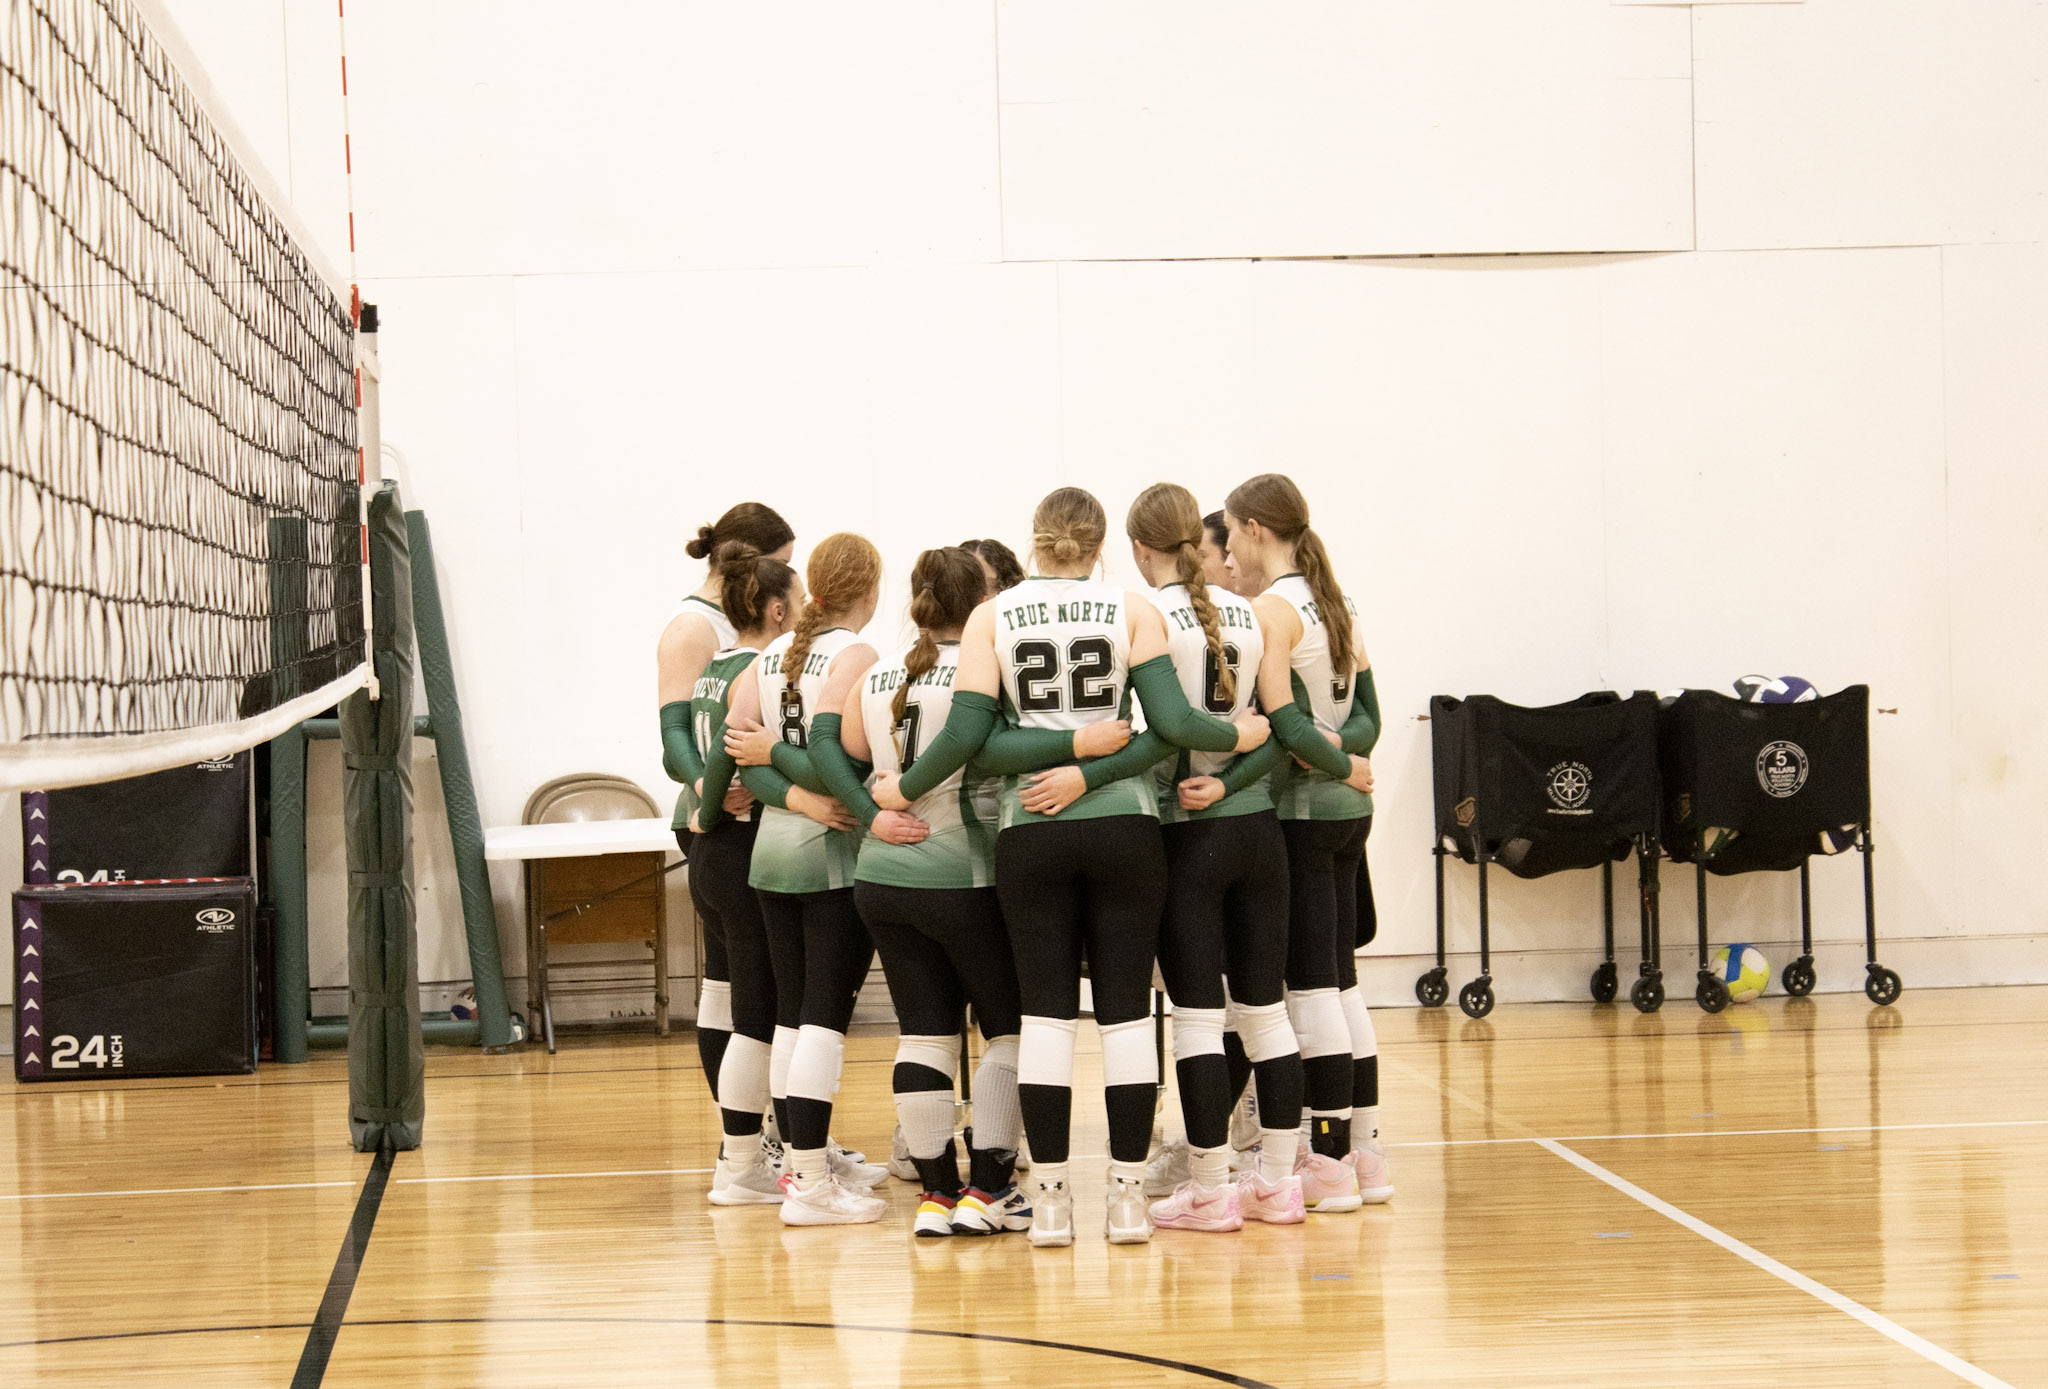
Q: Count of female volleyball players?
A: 10